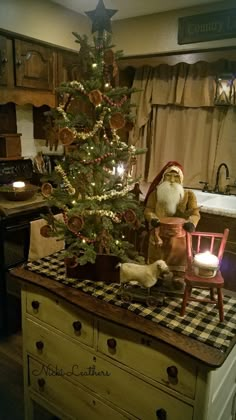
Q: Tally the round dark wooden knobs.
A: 7